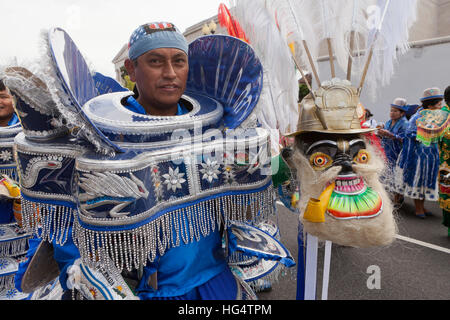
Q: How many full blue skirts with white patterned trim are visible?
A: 2